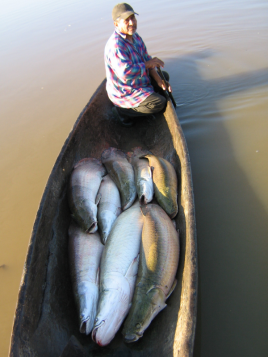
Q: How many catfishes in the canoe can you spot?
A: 8